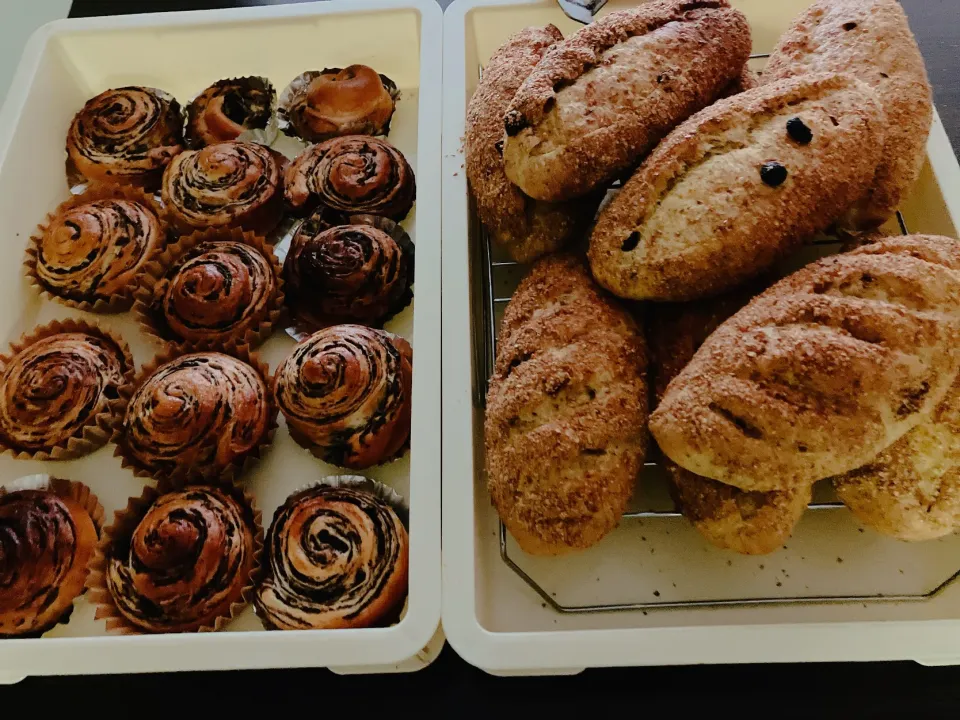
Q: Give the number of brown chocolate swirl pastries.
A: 14